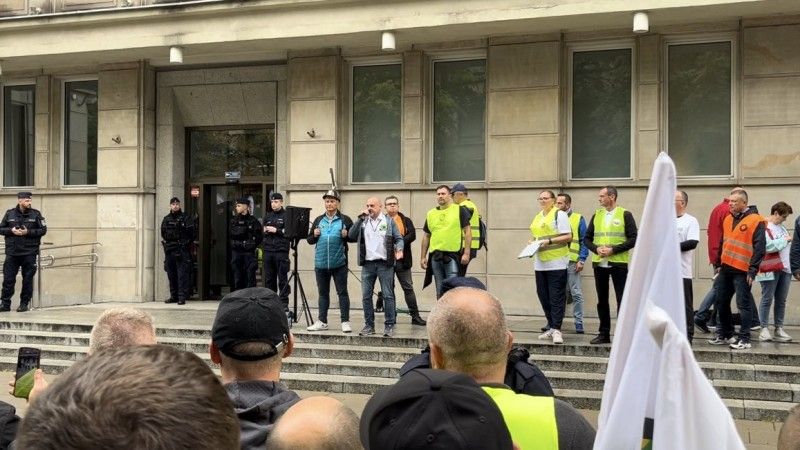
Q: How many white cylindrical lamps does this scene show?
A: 3